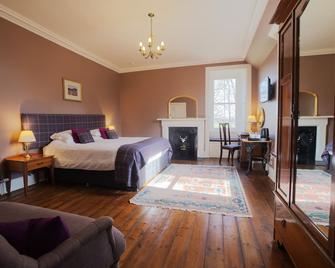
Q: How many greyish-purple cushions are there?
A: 2